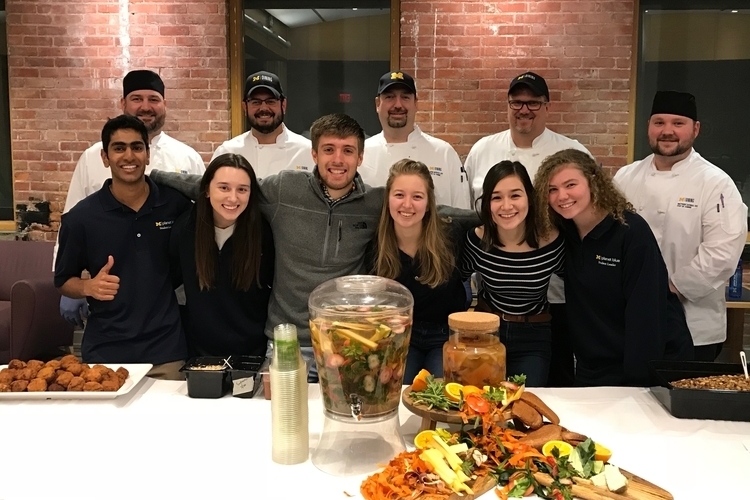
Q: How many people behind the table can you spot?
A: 11